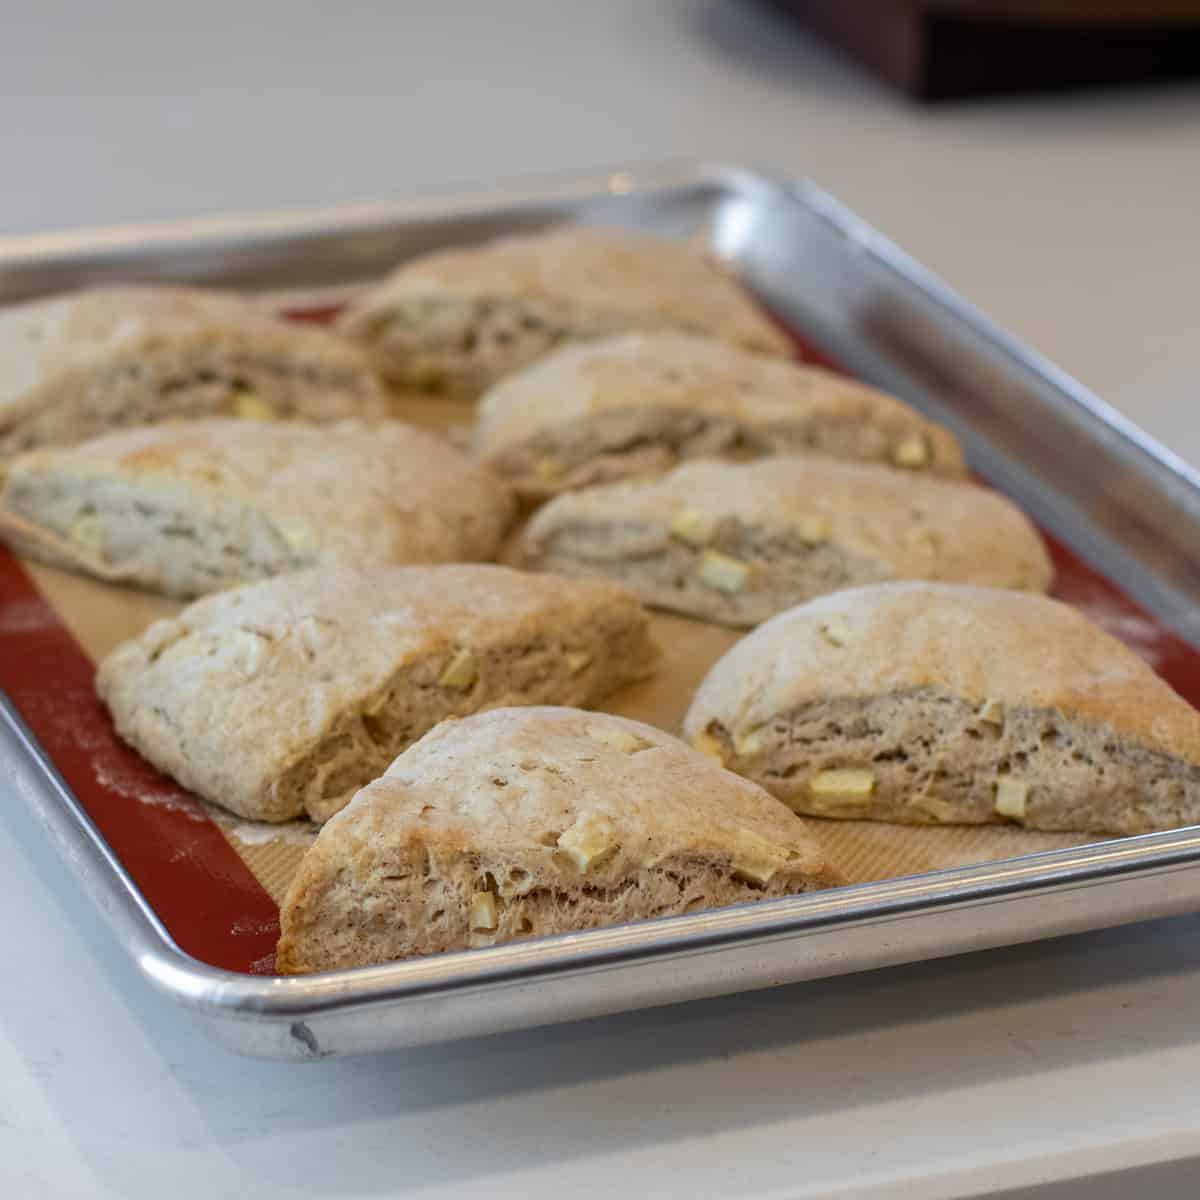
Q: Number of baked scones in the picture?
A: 8